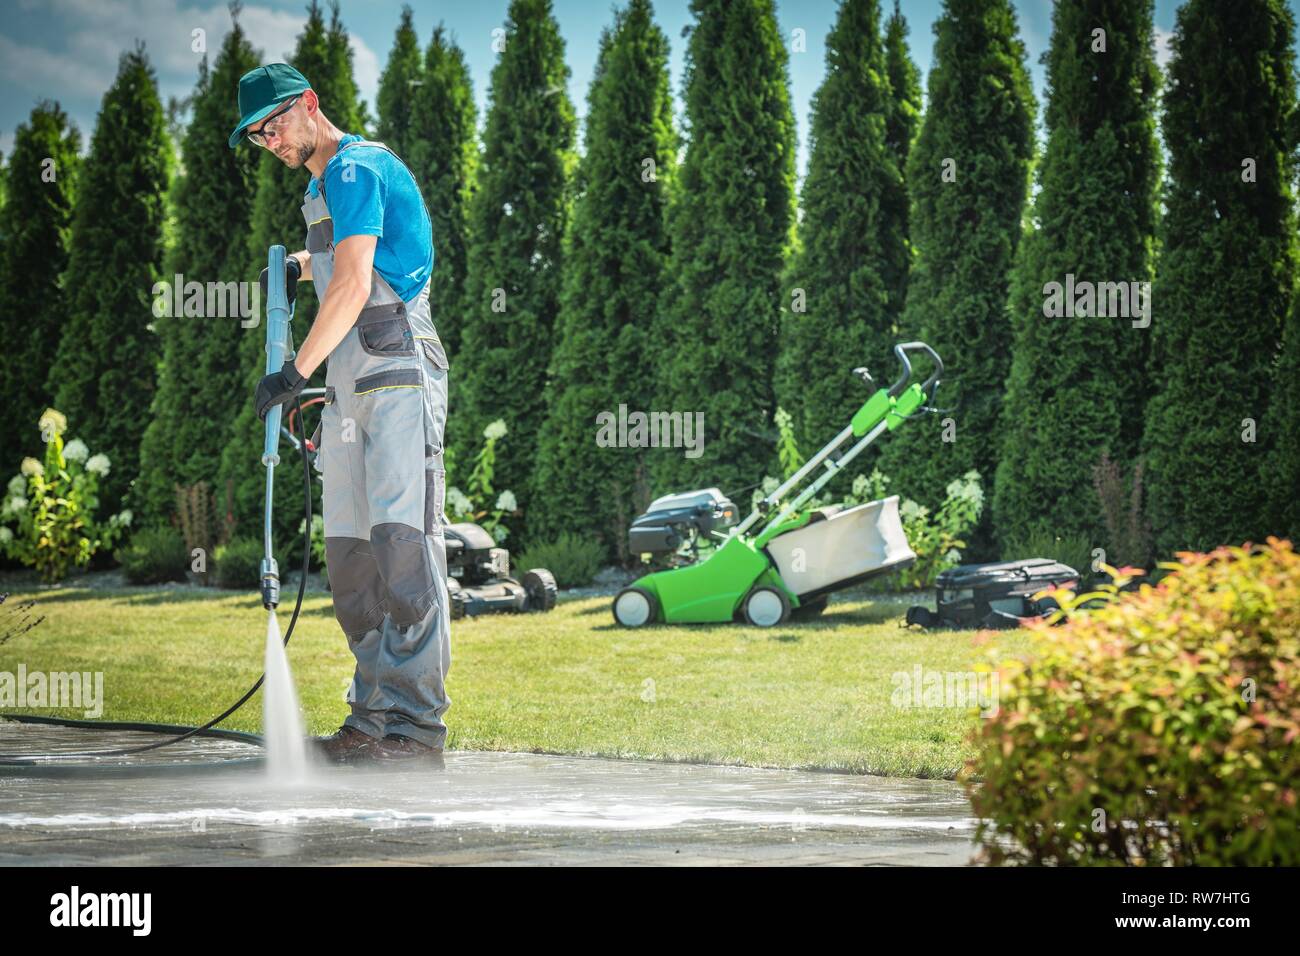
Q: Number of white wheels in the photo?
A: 2